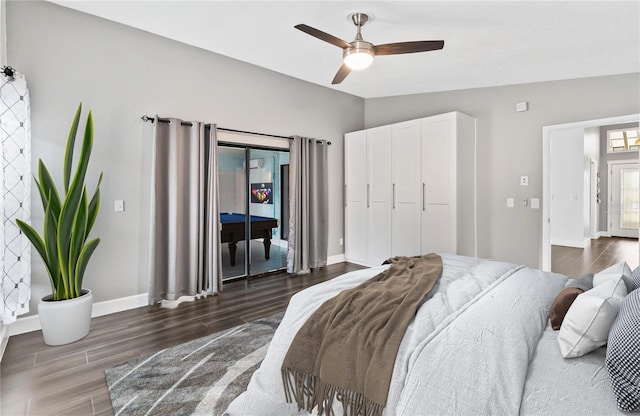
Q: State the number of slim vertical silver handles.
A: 4